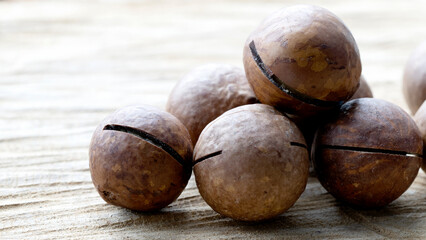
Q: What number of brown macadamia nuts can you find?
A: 8